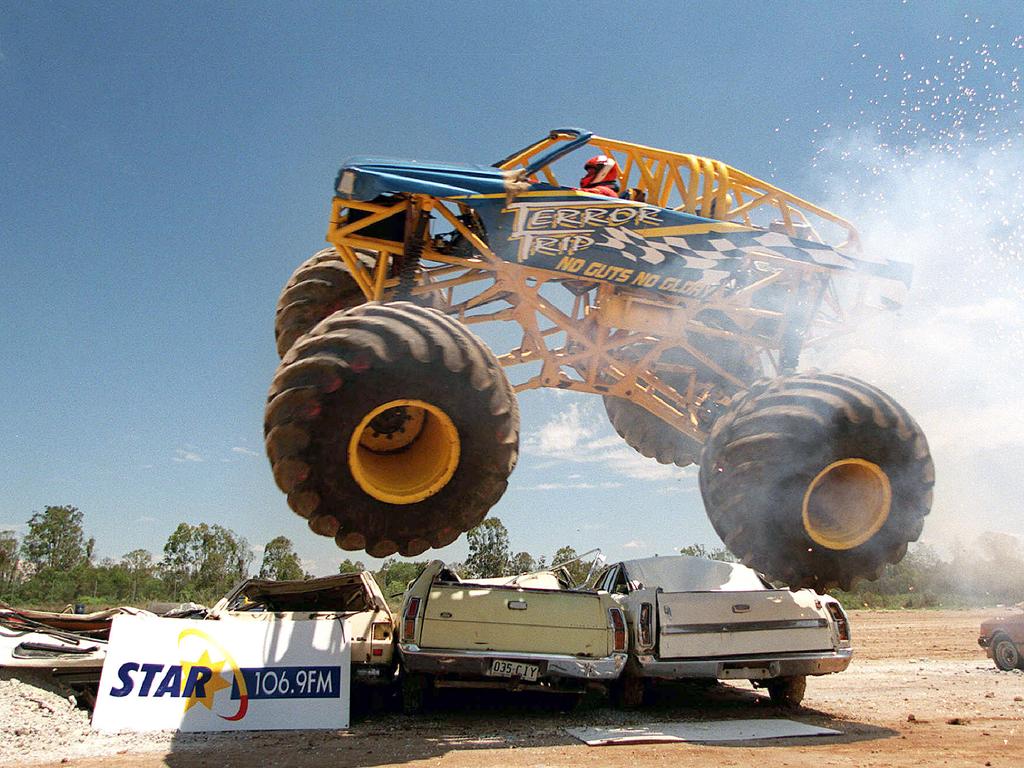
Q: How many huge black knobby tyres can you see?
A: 4